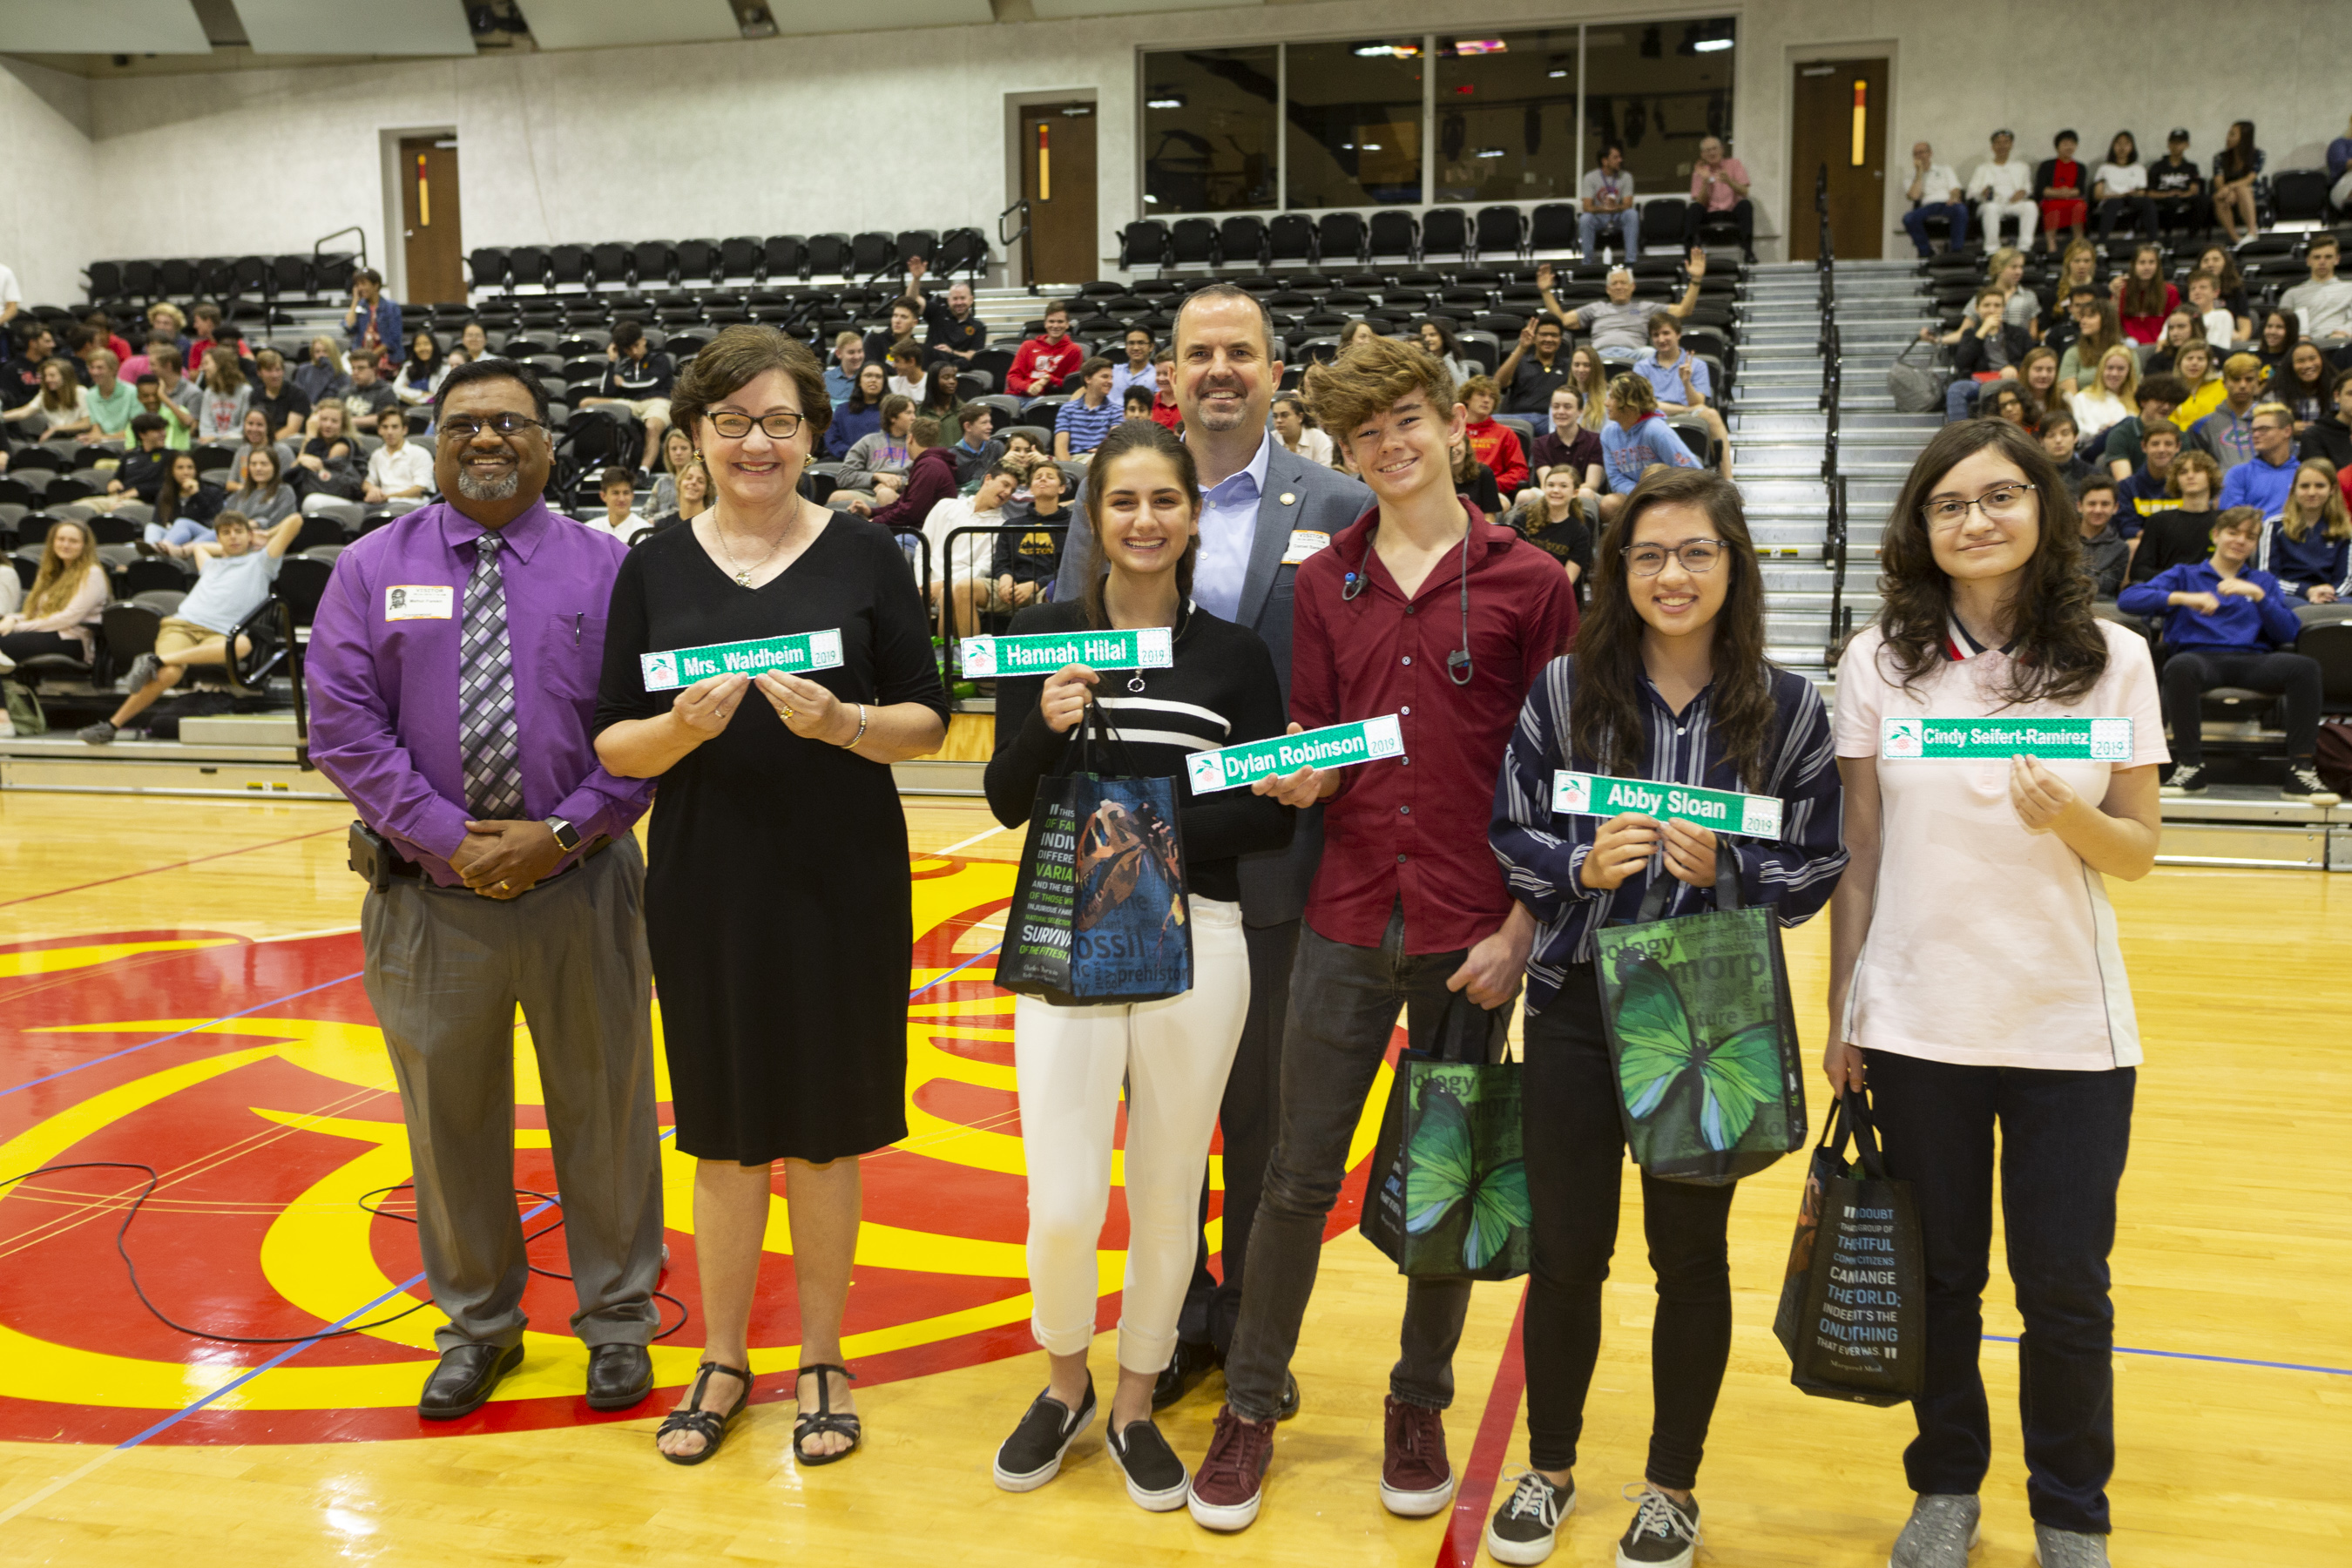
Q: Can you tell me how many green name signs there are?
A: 5